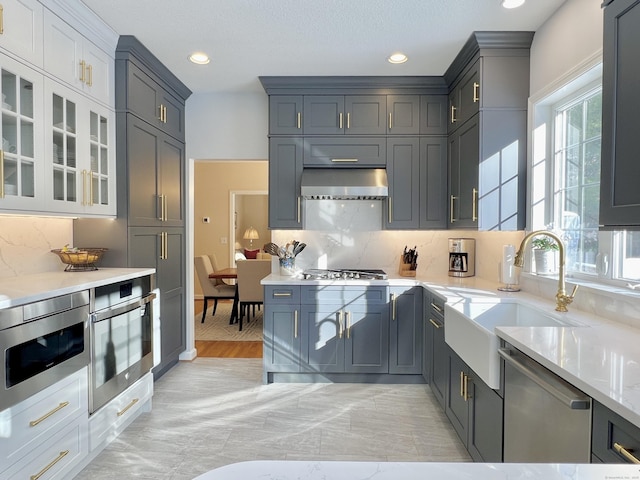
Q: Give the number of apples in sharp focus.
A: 0